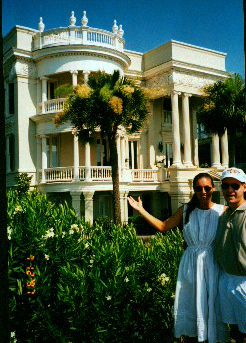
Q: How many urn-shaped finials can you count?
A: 5